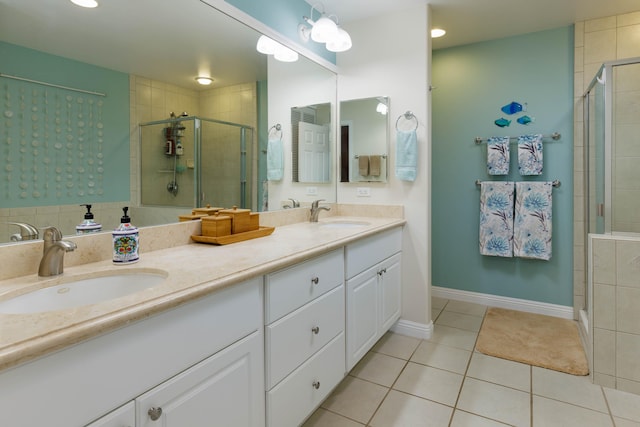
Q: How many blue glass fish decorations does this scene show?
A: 3